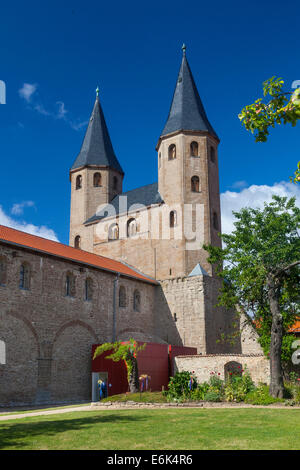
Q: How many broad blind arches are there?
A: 3